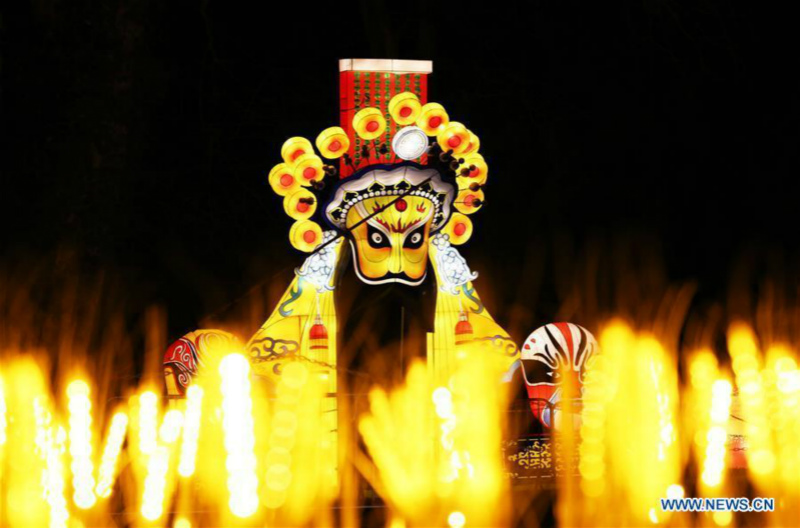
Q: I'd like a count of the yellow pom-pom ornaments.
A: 14